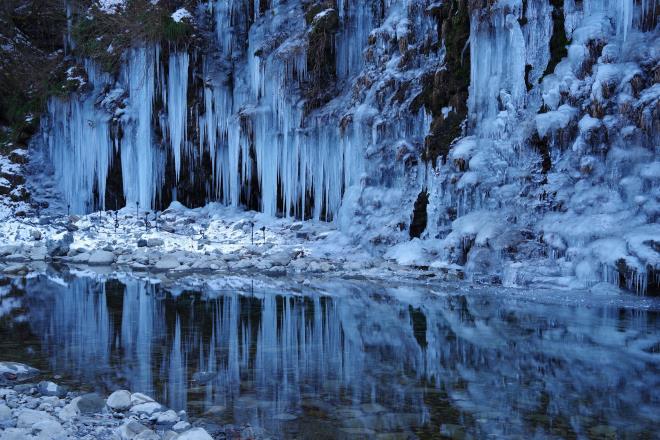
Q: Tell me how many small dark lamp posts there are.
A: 9